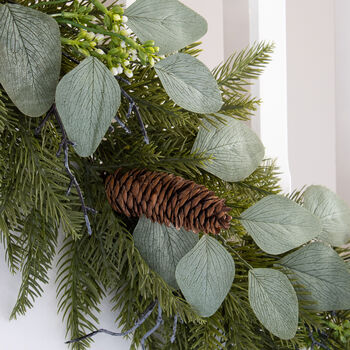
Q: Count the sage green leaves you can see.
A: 11